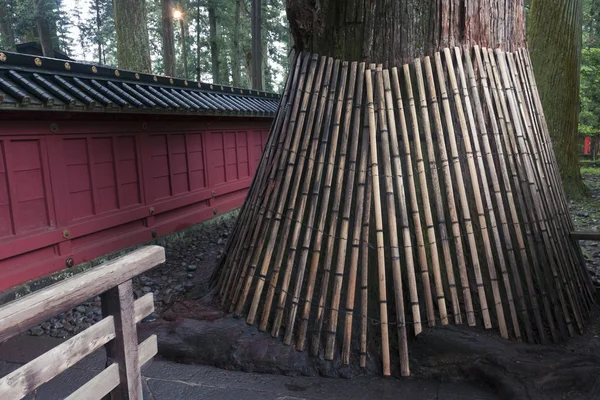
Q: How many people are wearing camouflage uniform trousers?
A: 0